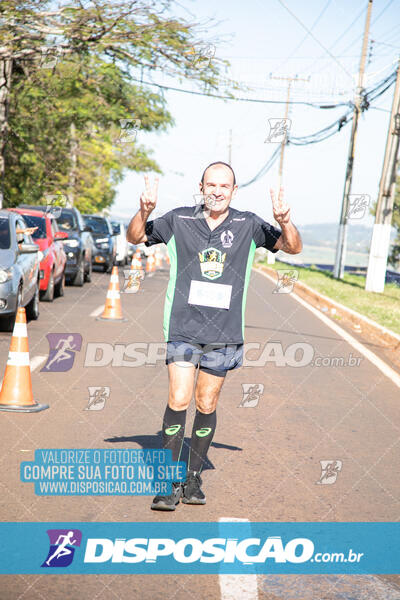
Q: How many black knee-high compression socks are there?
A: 2